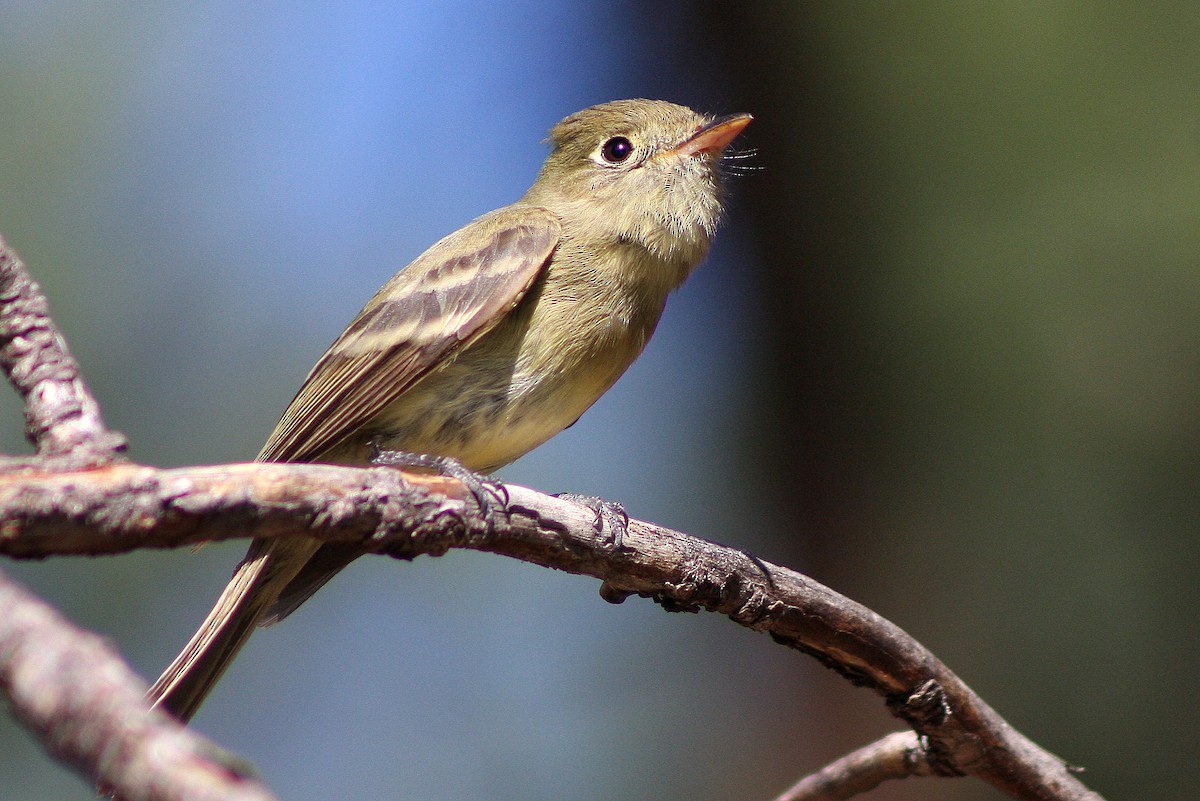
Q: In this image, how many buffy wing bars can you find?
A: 2